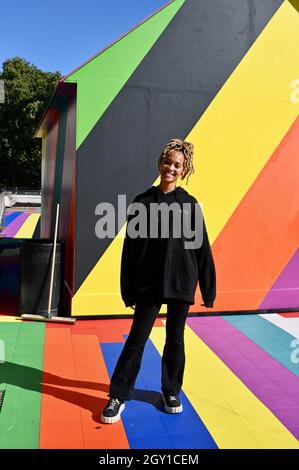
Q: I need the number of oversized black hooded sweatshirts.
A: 1